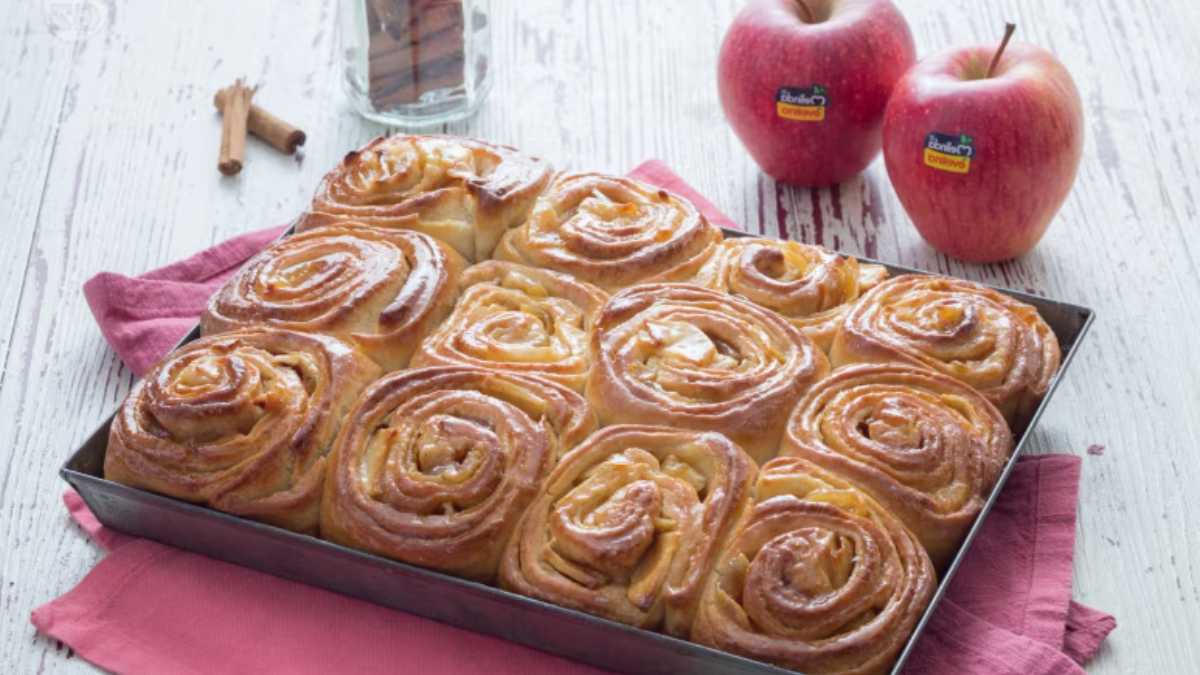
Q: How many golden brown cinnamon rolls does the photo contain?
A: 12